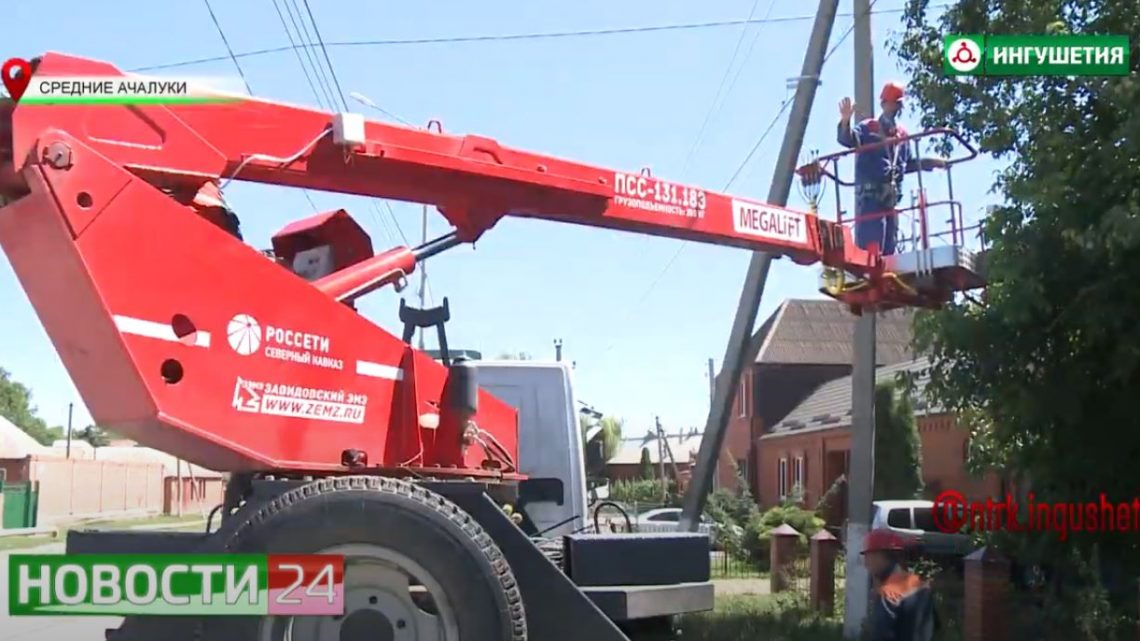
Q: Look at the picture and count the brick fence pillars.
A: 3